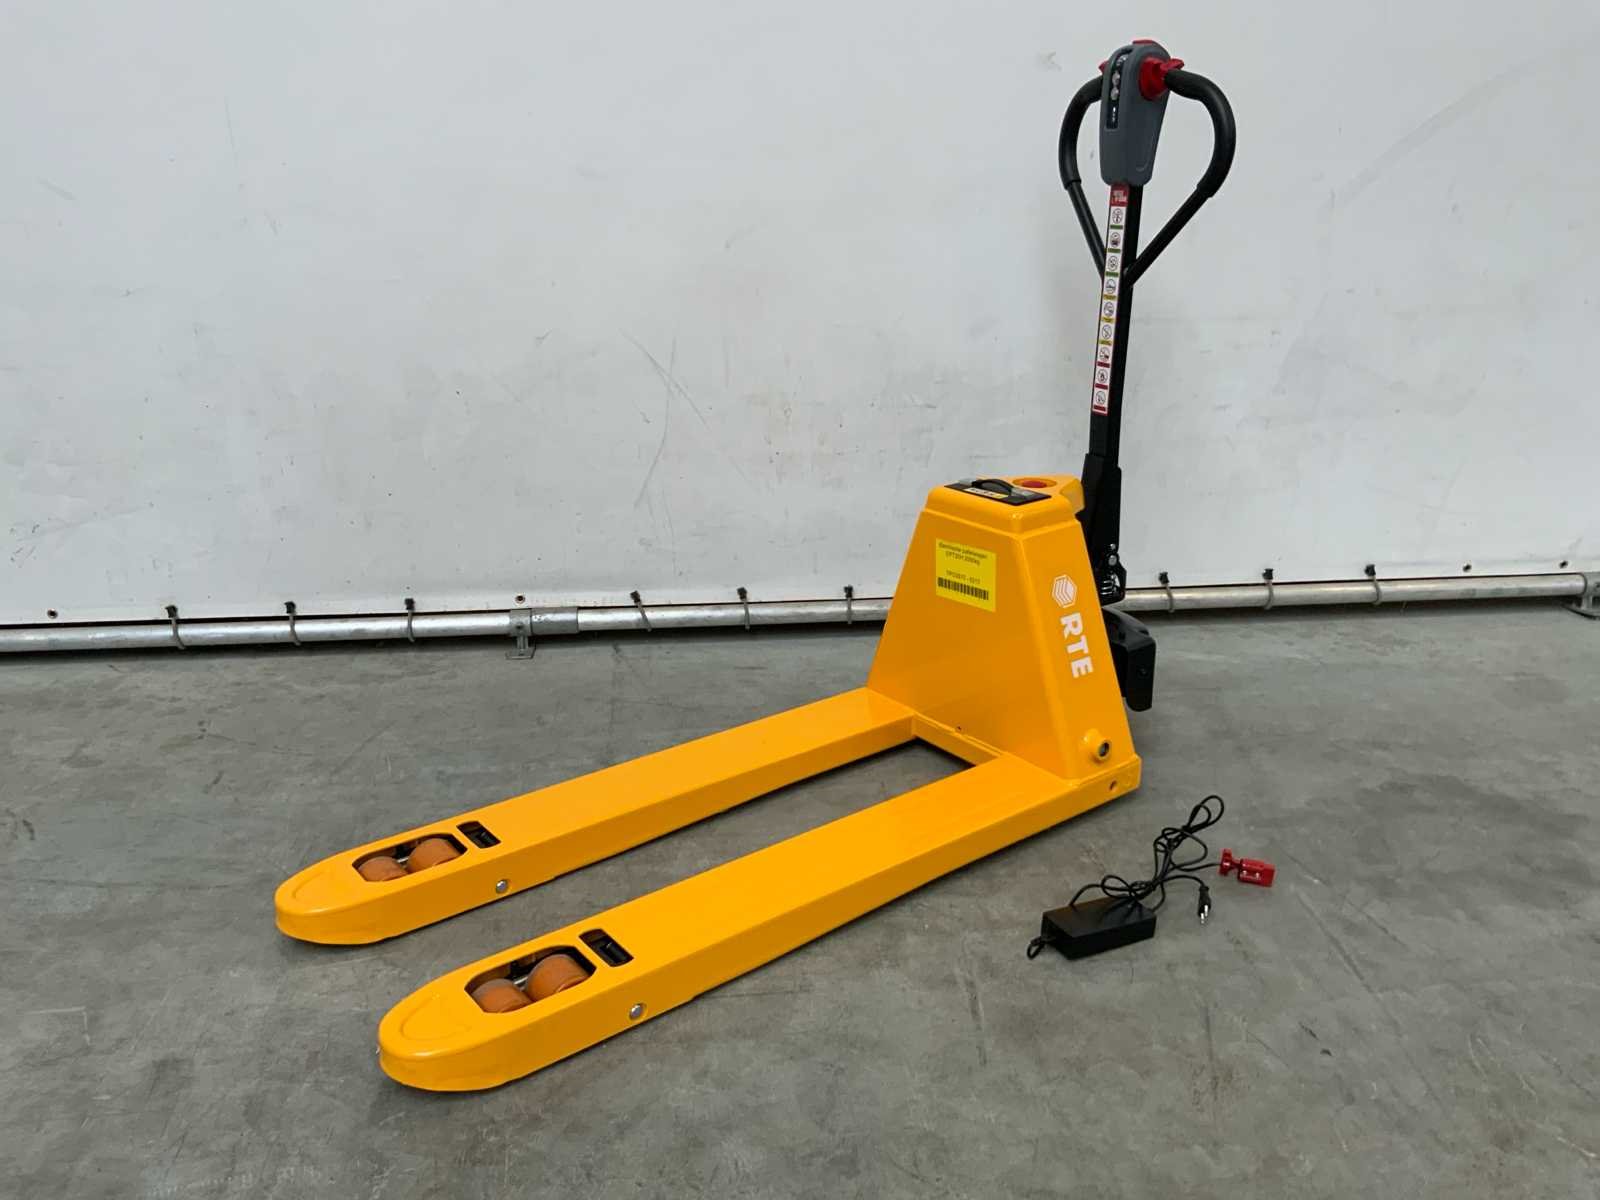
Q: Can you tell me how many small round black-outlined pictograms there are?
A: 9